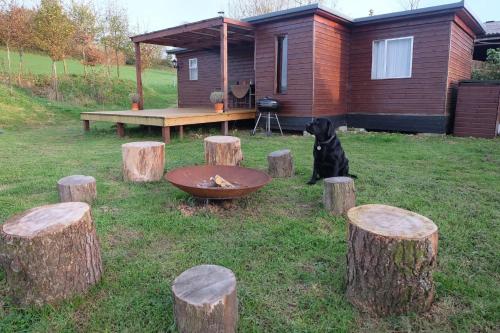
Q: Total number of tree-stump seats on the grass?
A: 8